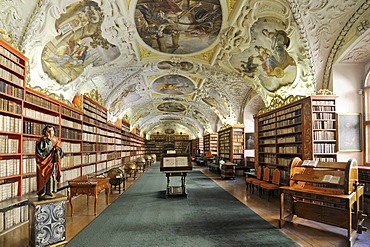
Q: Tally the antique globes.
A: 5